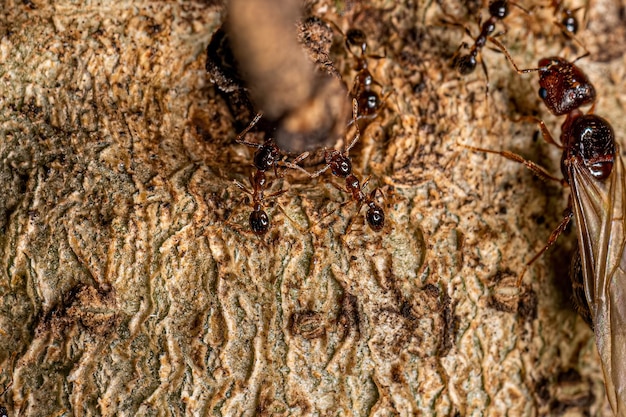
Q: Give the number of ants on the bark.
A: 6